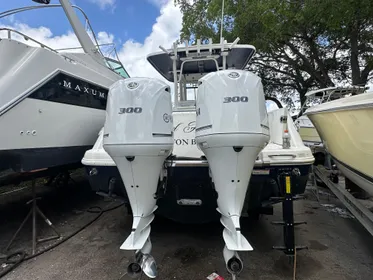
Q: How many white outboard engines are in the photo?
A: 2